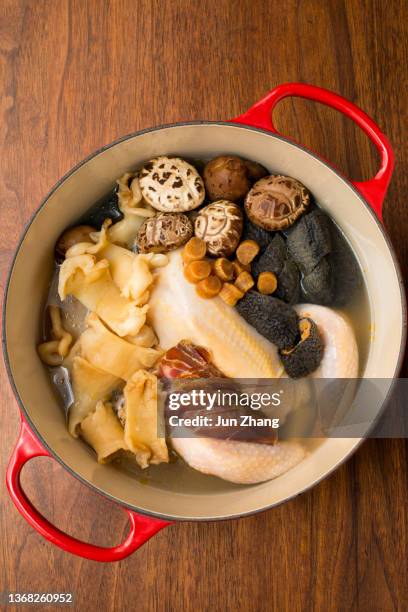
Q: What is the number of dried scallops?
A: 9